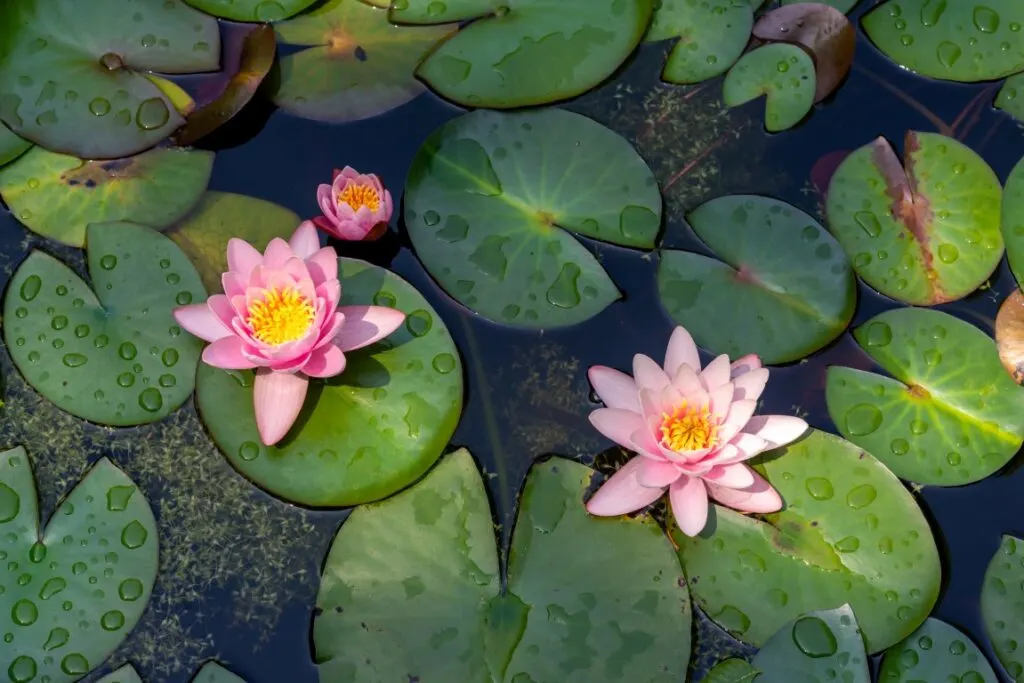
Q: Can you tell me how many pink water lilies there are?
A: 3